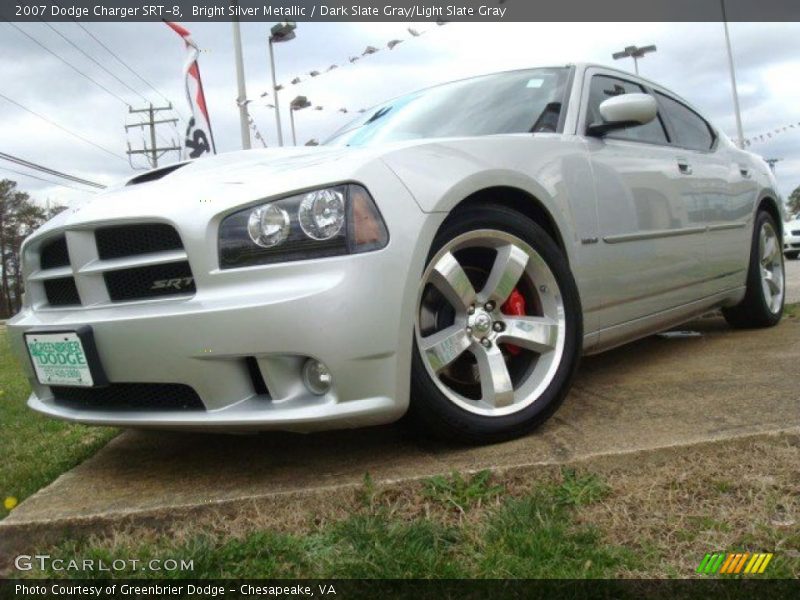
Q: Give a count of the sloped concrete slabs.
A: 1